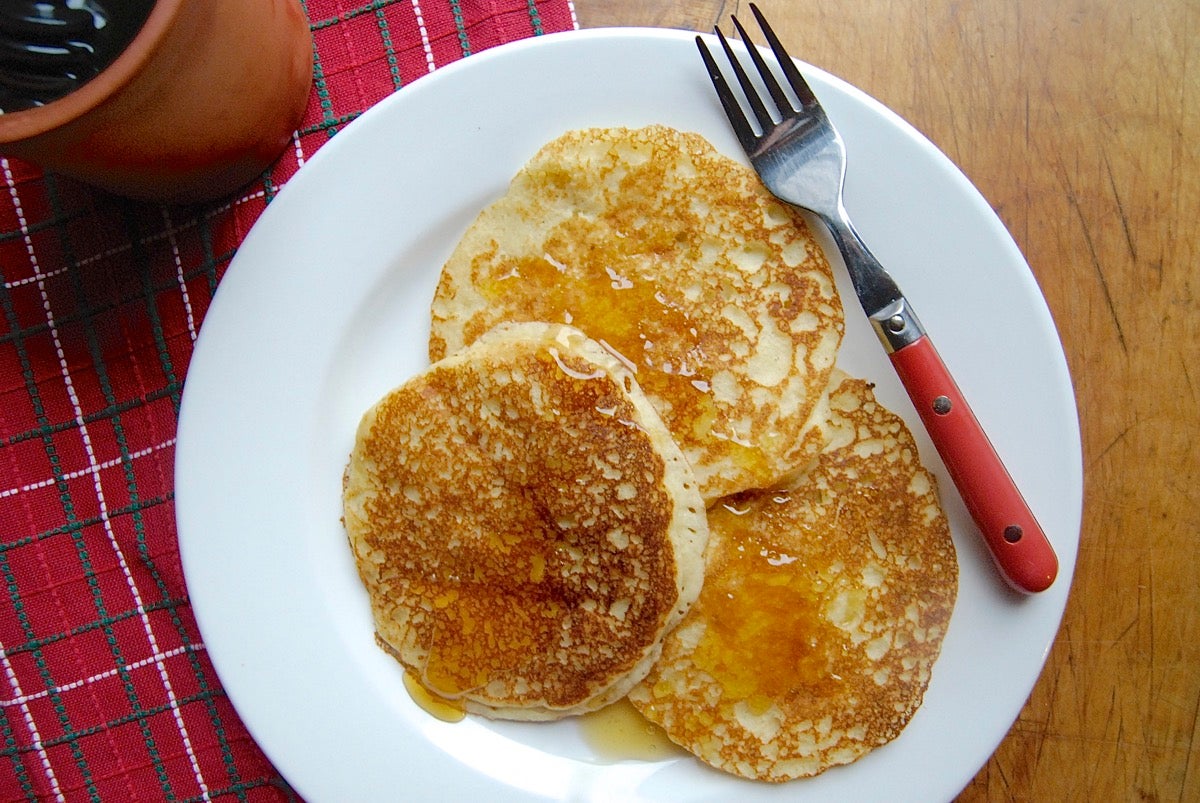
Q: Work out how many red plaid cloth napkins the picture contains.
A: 1